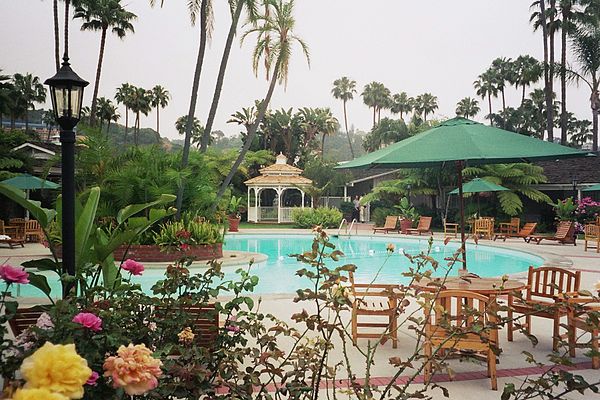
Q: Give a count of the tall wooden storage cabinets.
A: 0